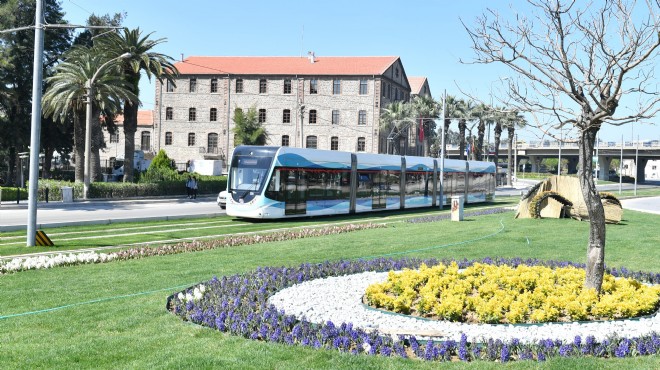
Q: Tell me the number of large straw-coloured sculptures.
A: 1